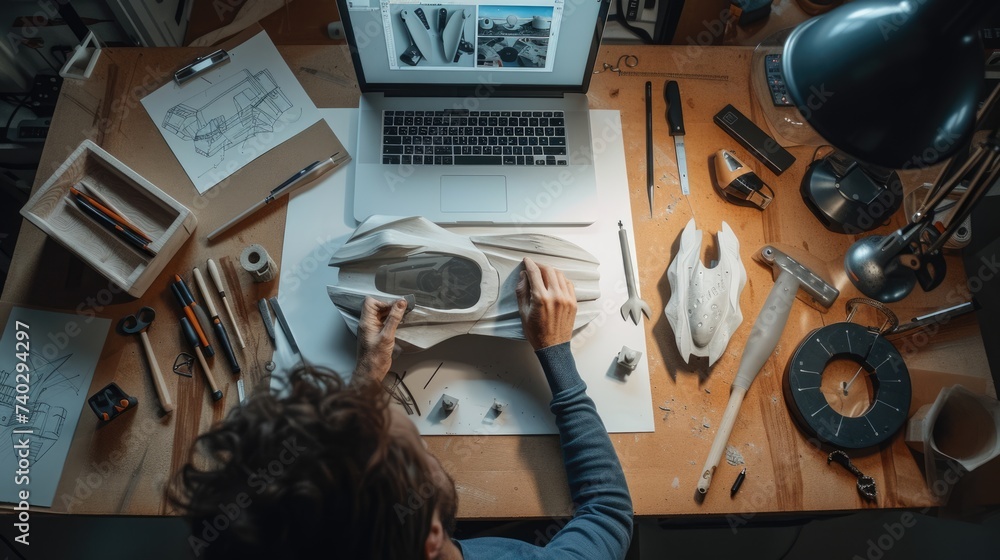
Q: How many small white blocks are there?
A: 3